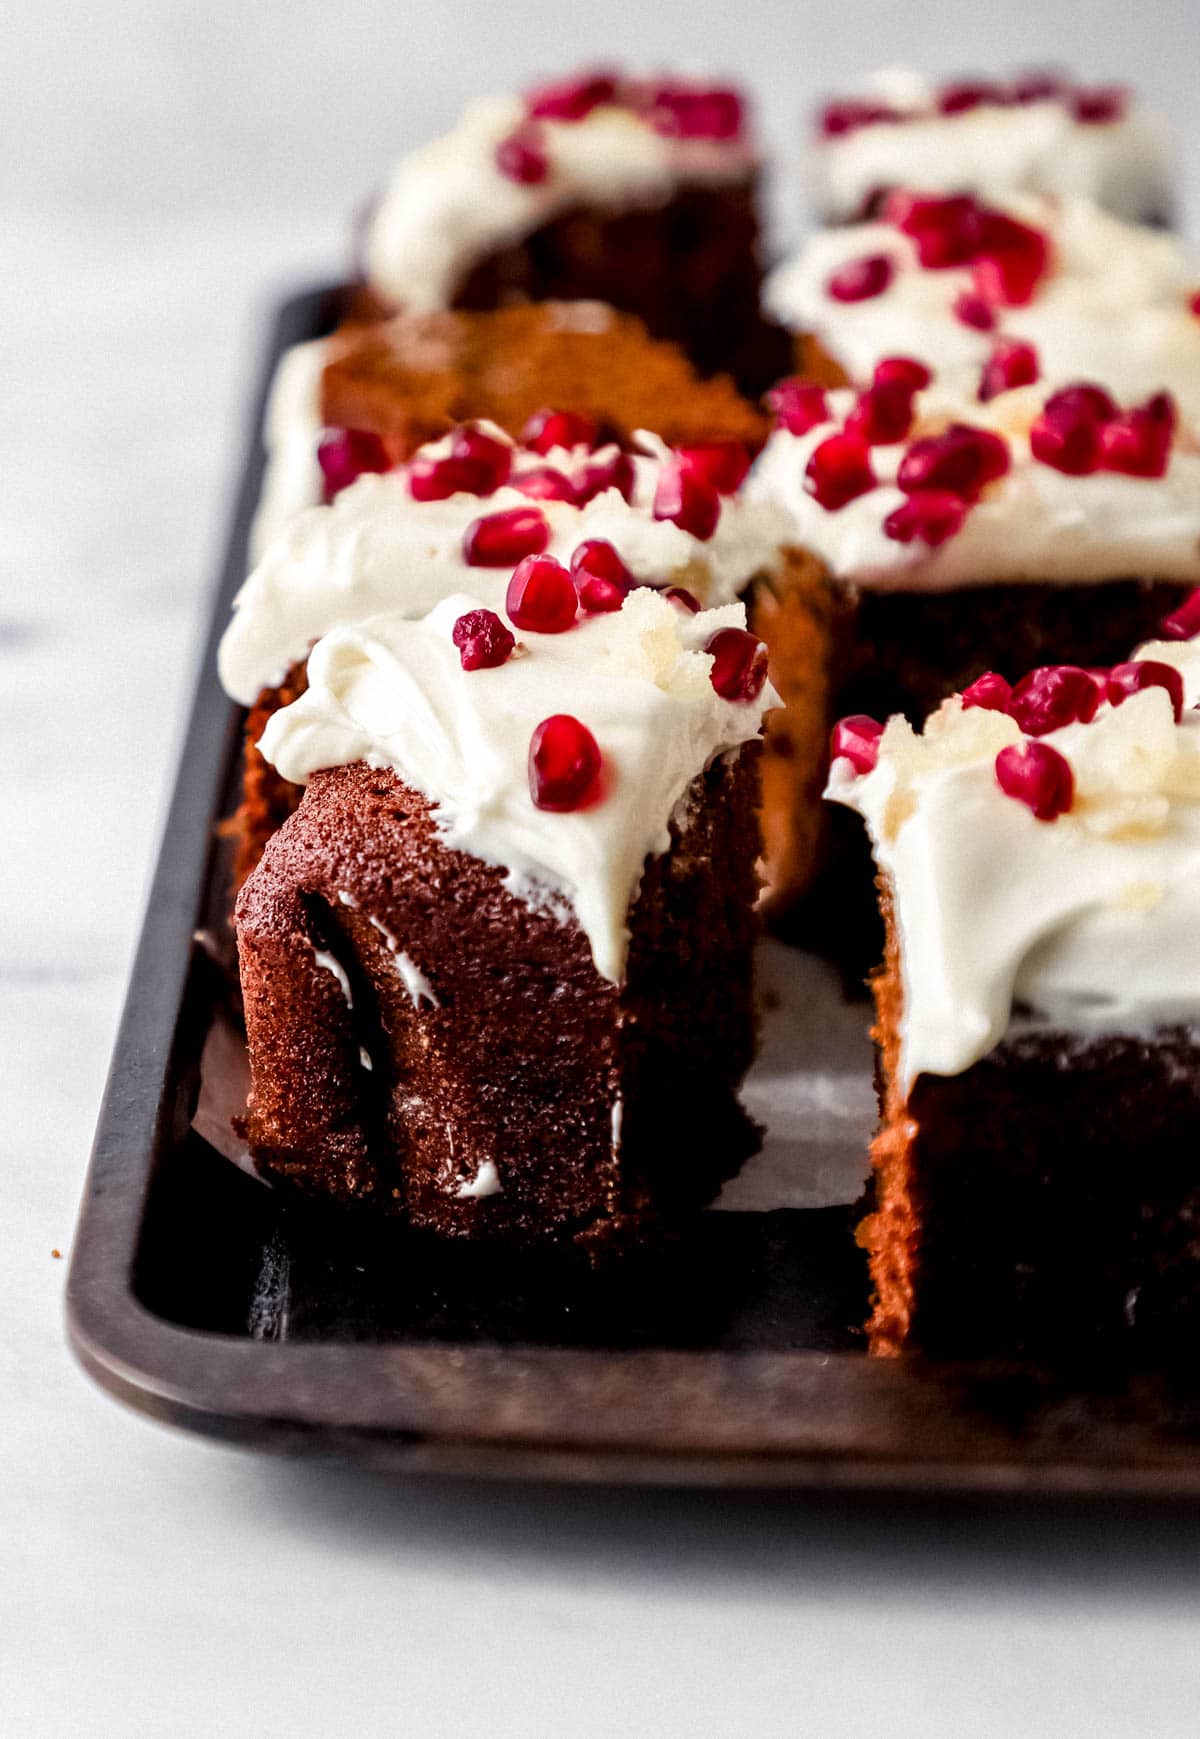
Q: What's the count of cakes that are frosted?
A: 8